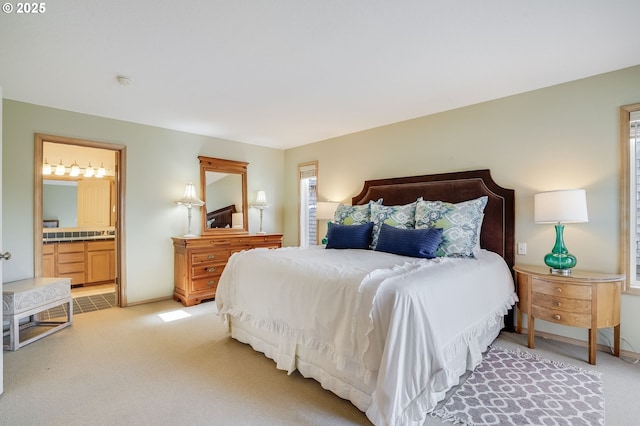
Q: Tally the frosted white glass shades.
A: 5